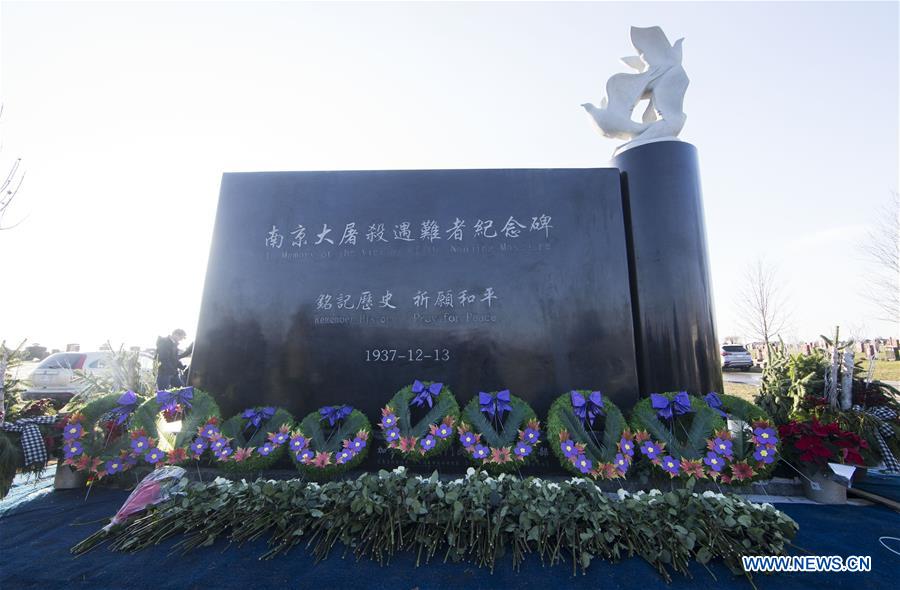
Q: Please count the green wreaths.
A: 9